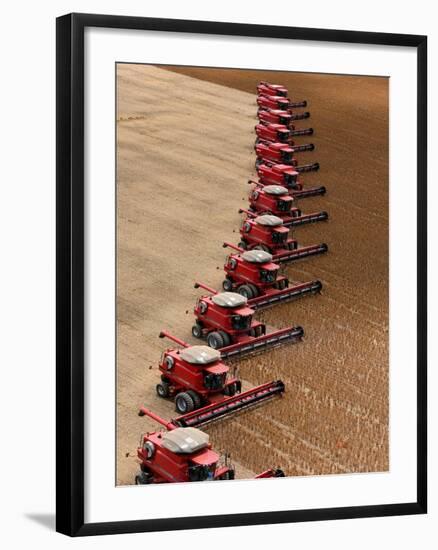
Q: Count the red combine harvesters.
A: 12